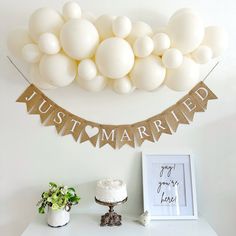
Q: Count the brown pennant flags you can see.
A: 12